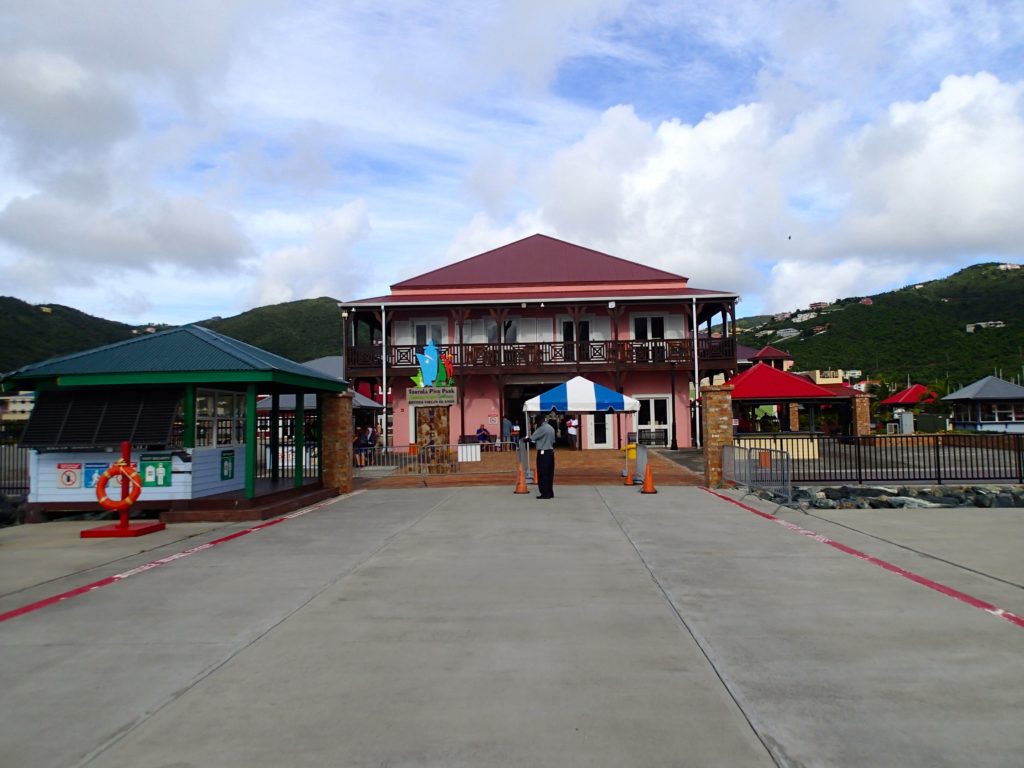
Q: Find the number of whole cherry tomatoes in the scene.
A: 0